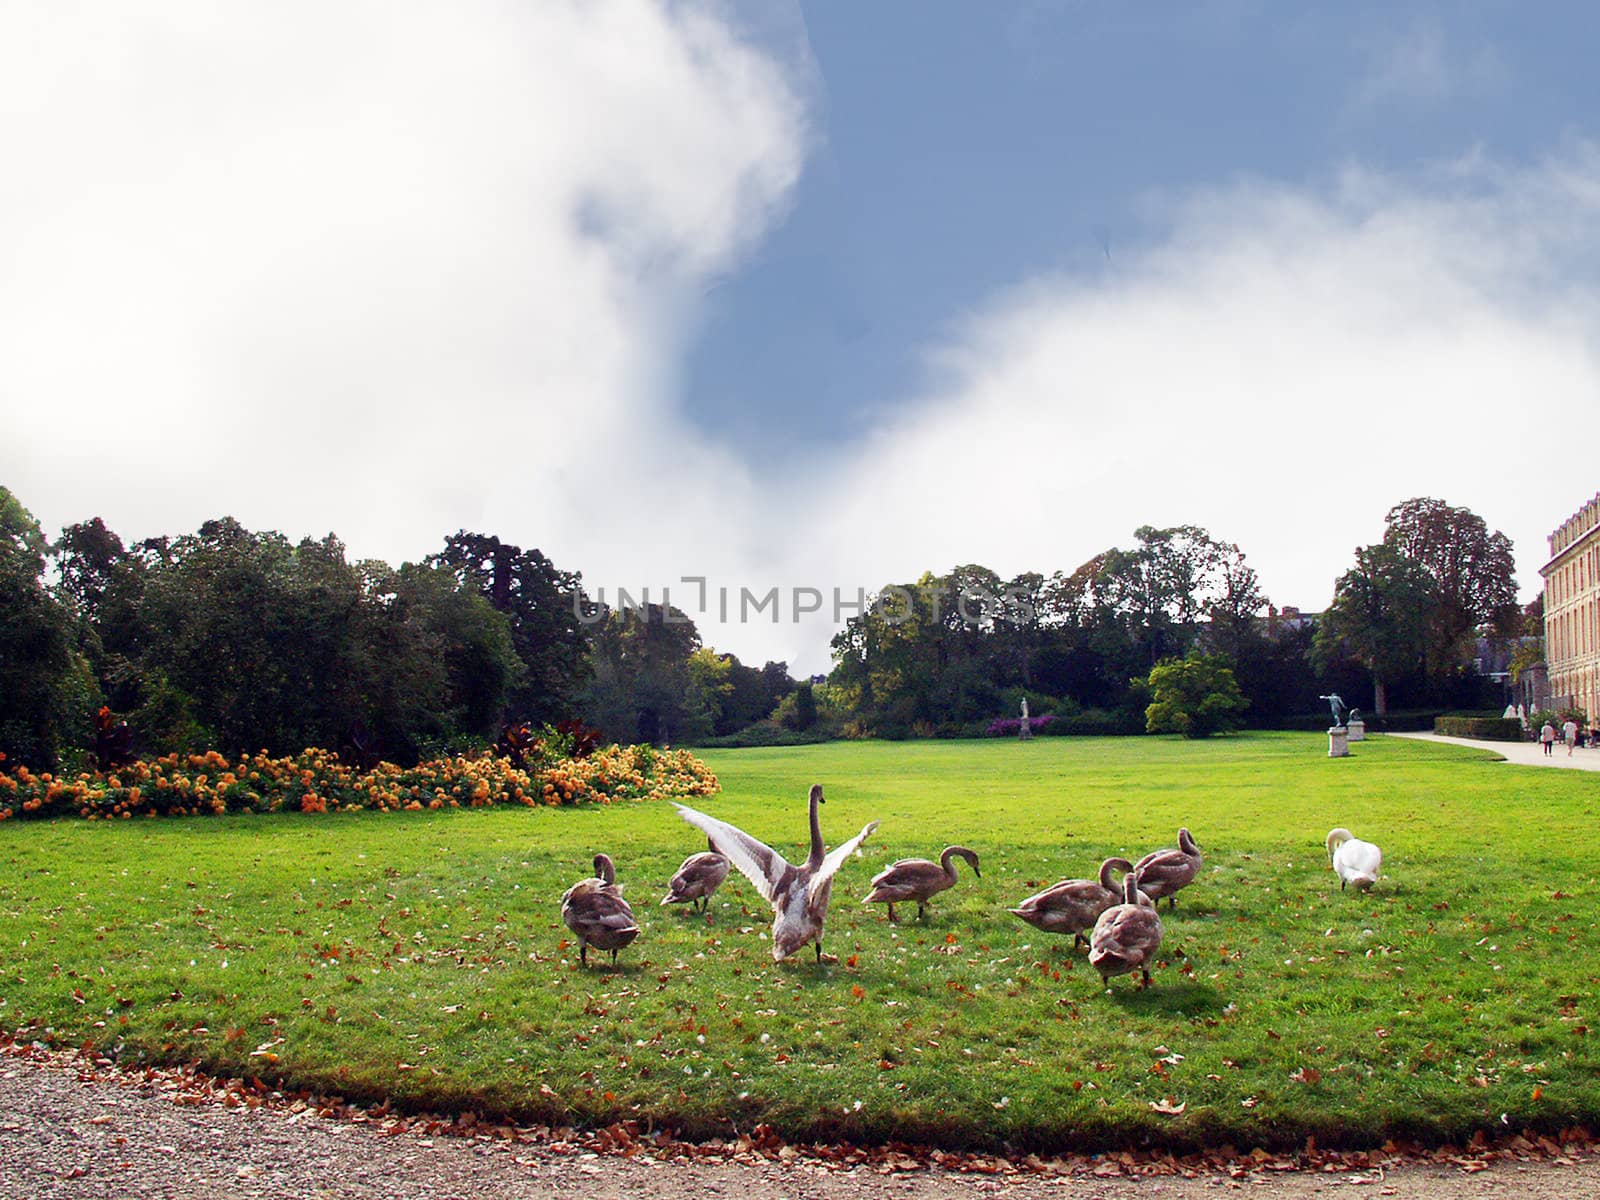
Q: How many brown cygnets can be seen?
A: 7